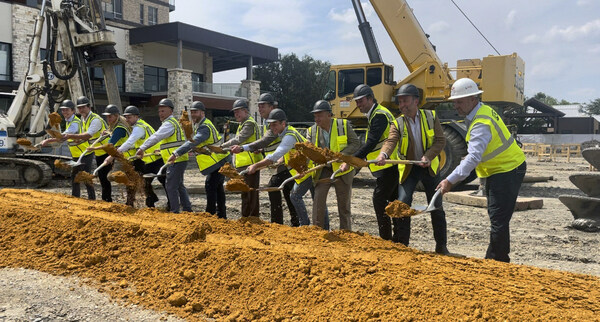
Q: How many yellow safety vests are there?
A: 13